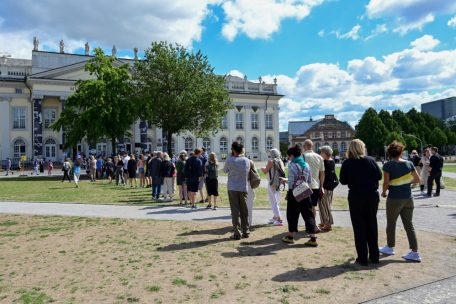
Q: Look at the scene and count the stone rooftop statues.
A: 5